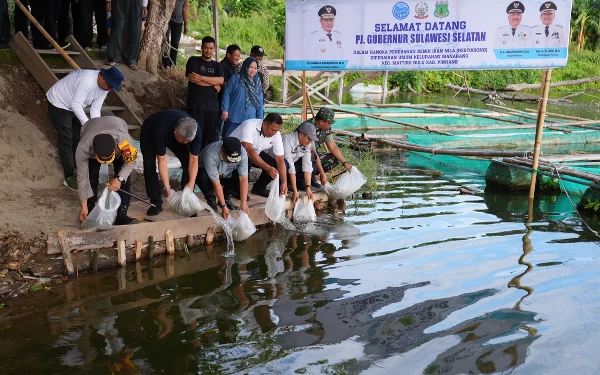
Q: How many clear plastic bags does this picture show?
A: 6